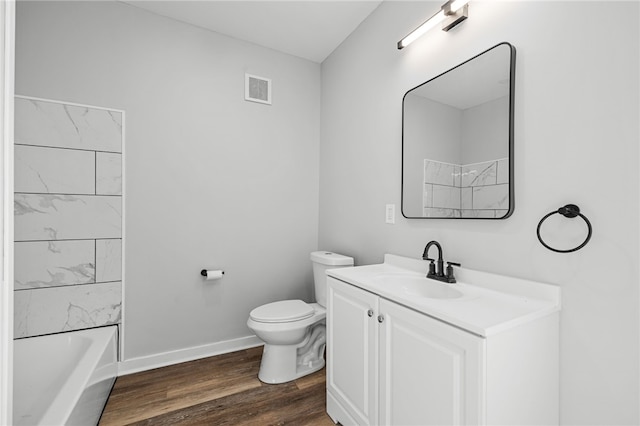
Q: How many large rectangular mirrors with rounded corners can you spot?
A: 1